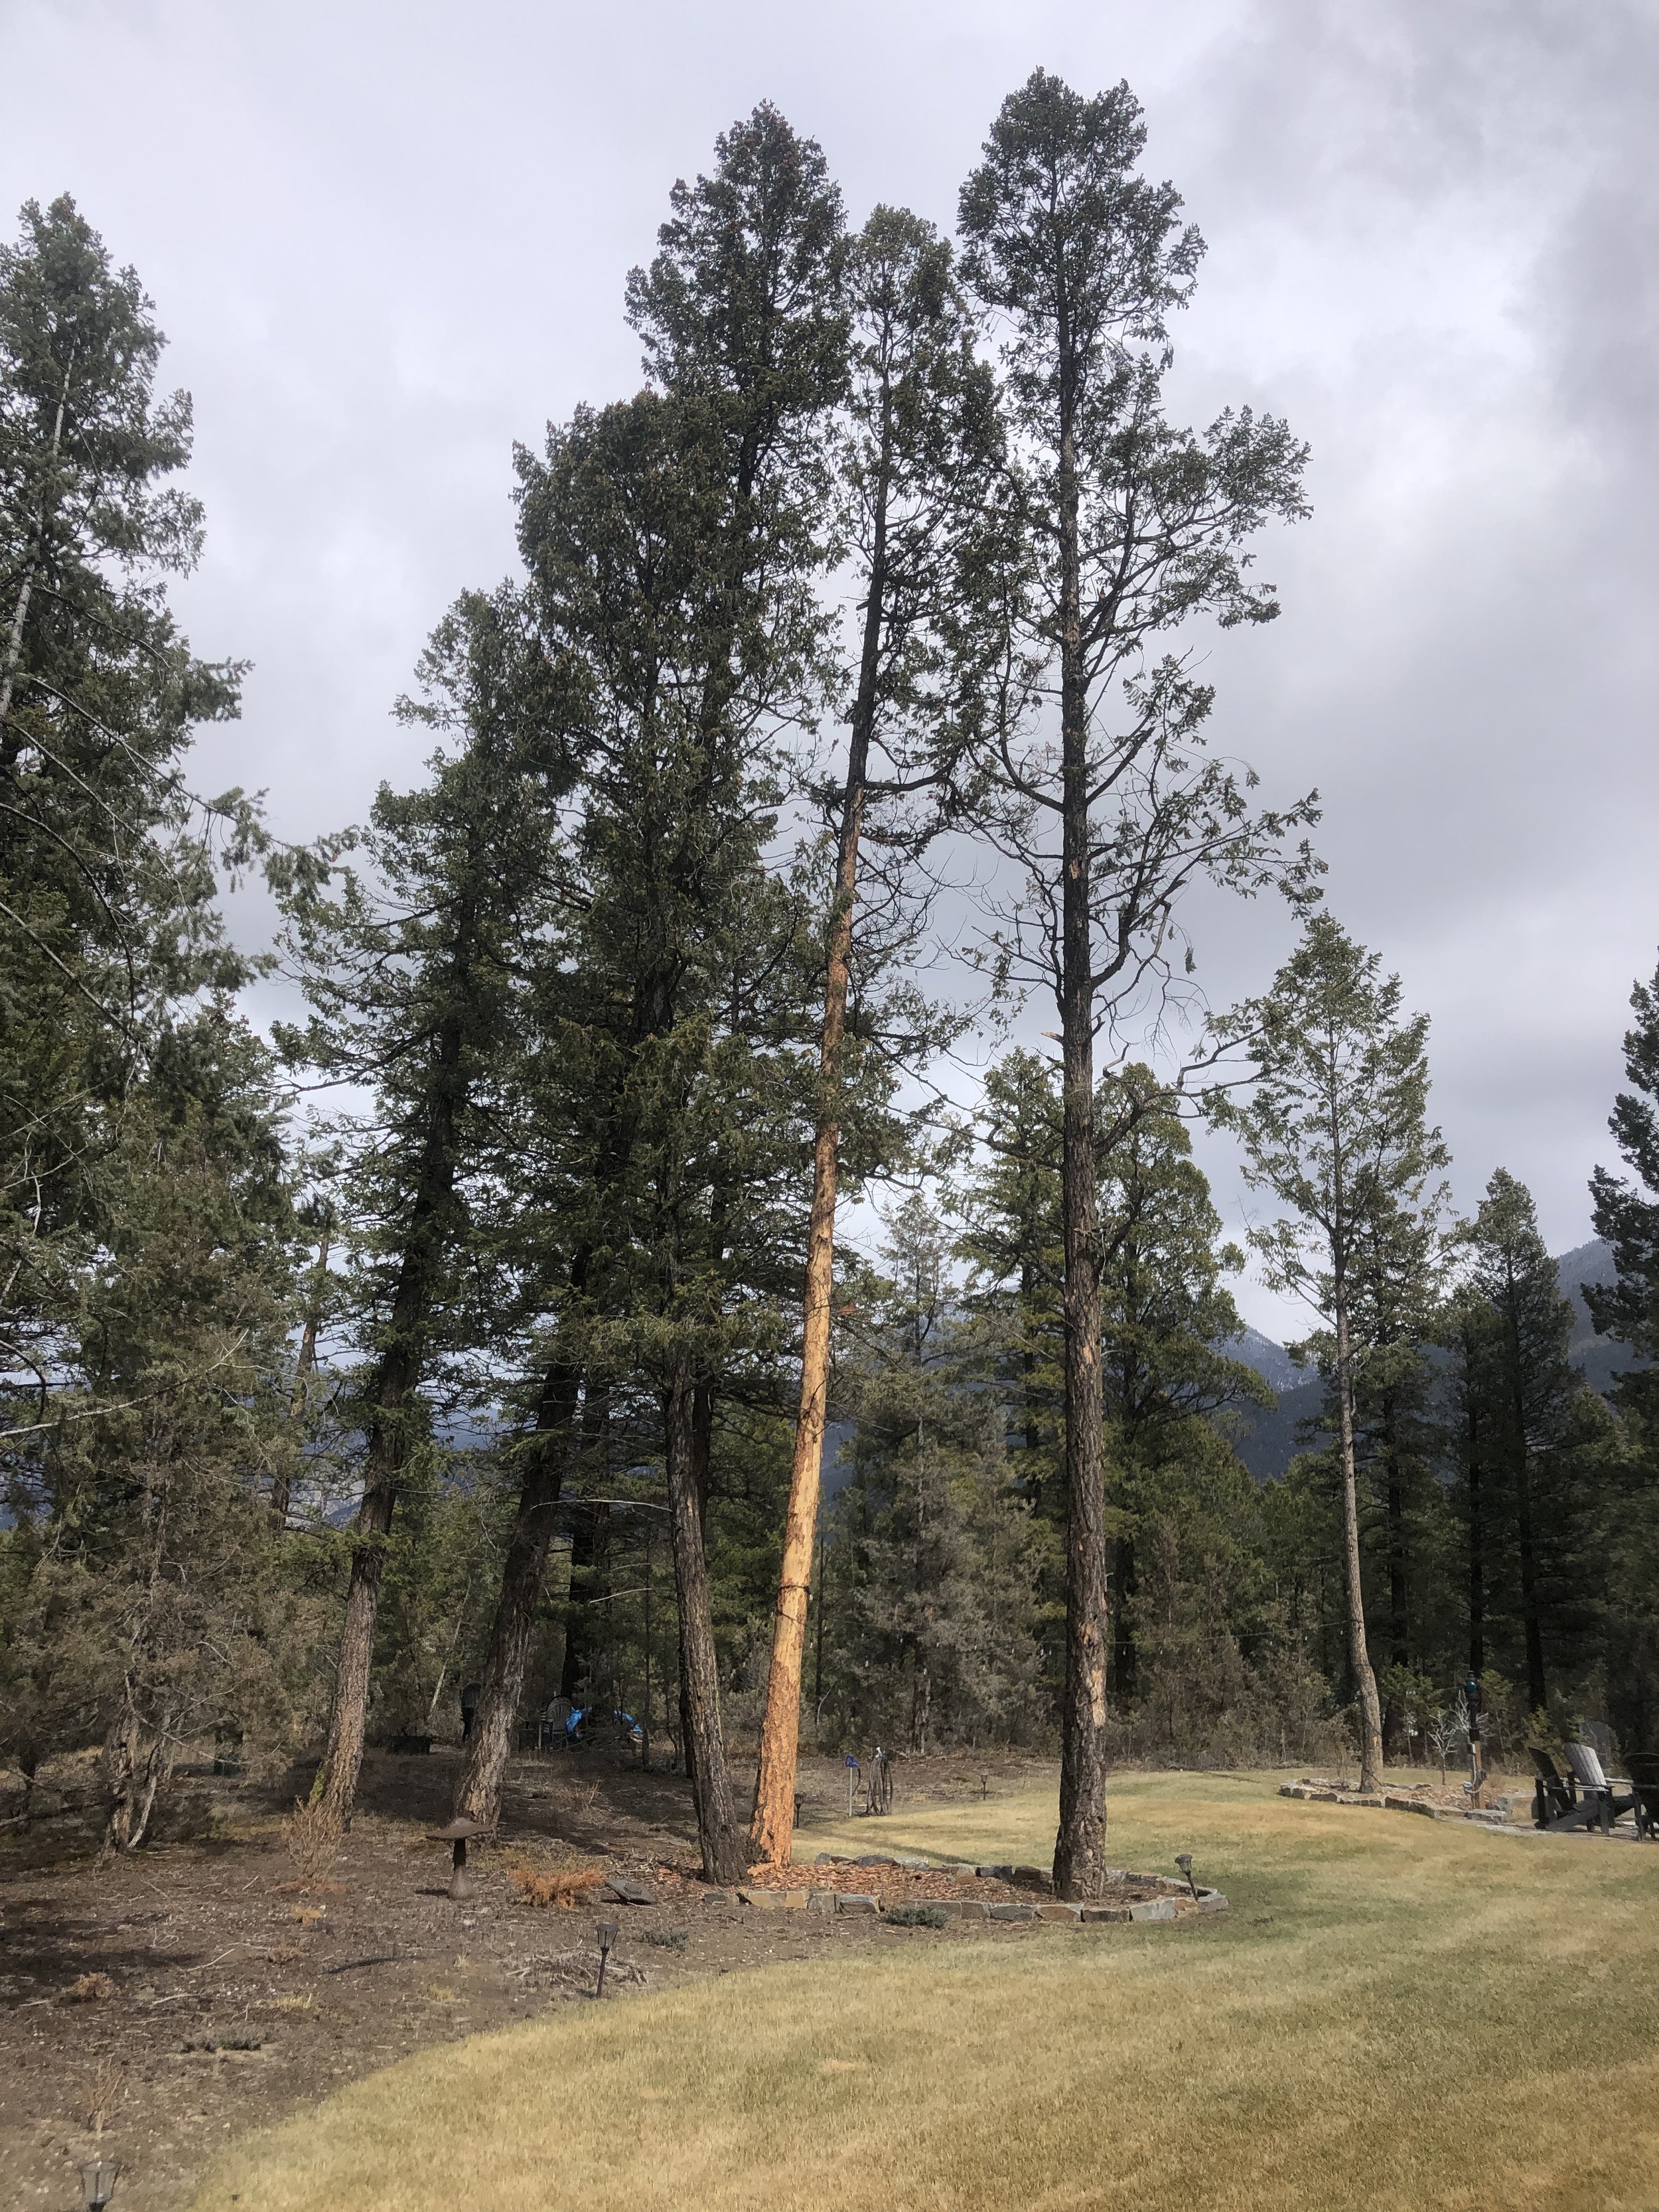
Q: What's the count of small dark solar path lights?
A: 5